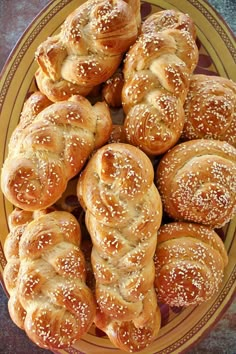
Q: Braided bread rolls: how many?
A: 5